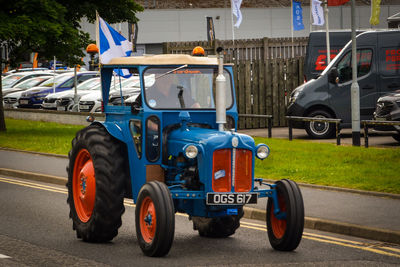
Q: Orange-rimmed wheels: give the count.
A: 3